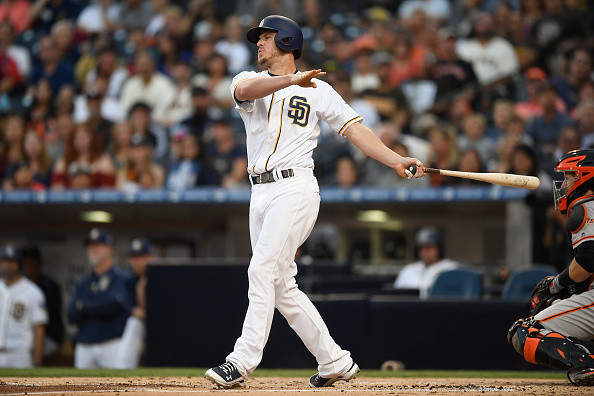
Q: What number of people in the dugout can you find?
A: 5